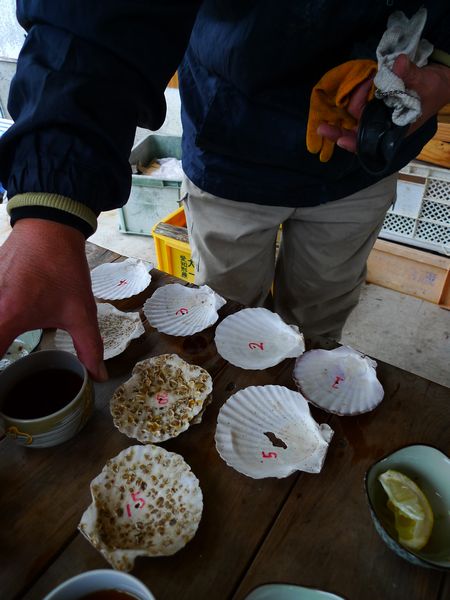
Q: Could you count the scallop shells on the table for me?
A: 8